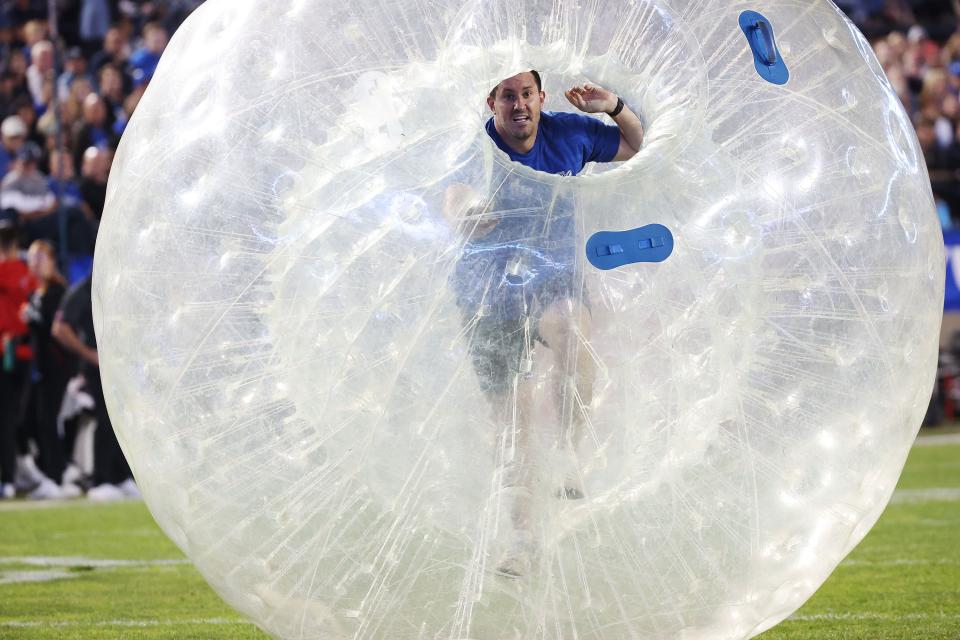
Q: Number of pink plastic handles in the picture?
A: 0